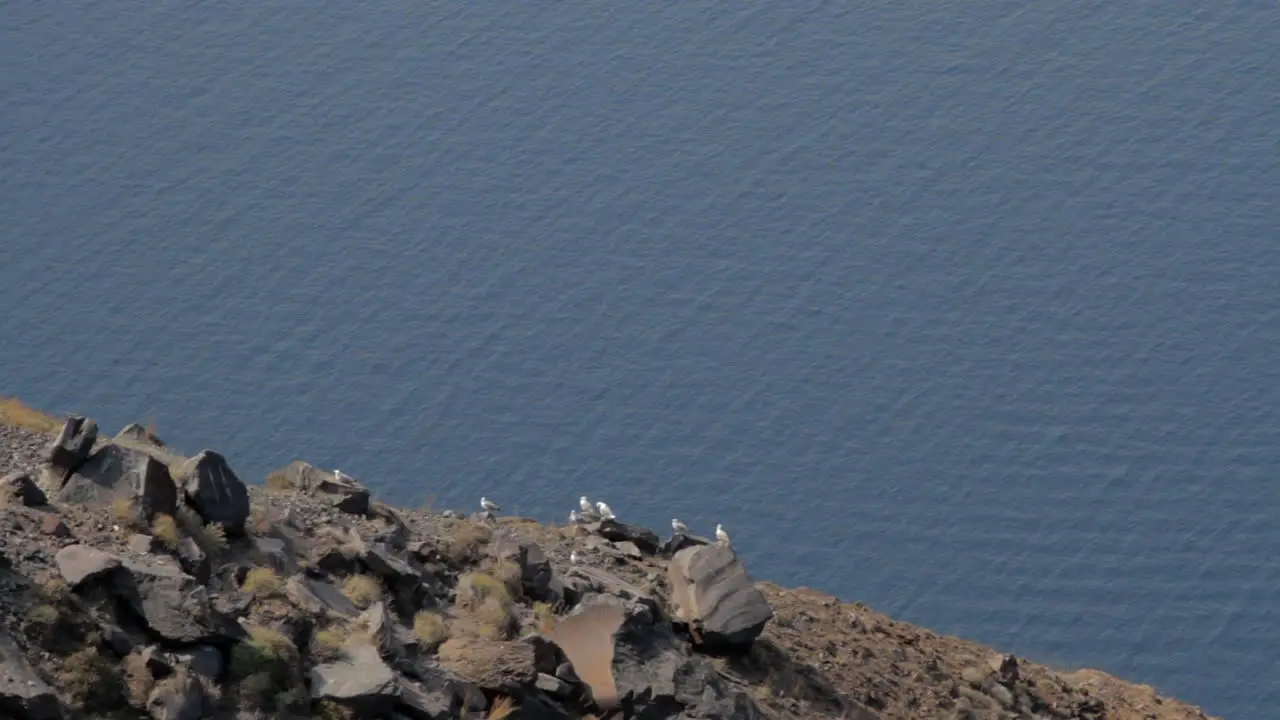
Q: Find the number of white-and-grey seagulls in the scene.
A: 8